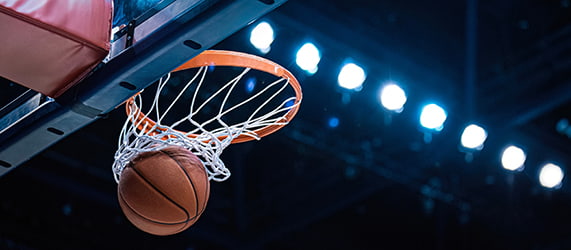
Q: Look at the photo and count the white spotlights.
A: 8